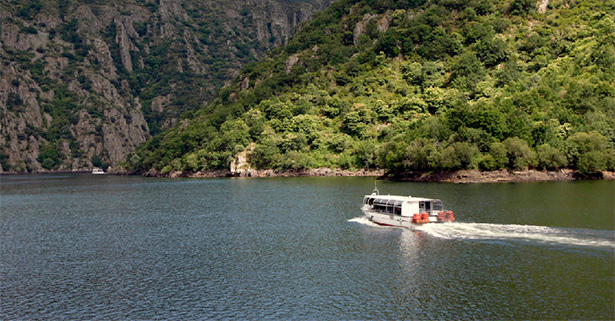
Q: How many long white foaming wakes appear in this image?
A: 1